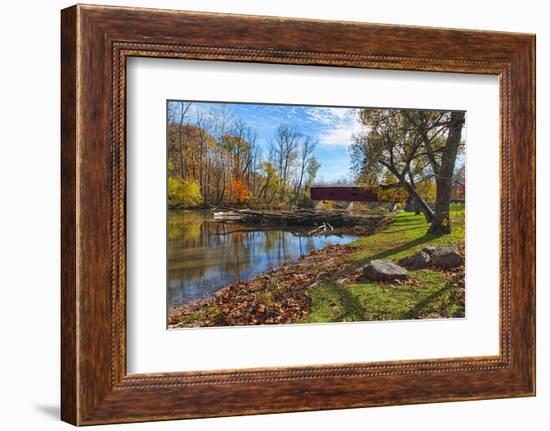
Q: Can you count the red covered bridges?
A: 1